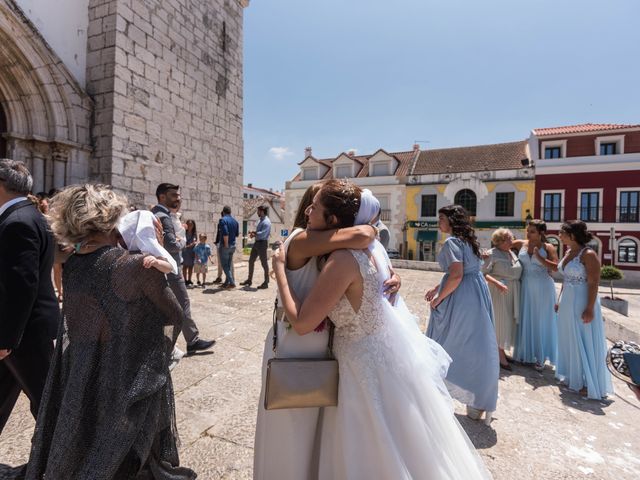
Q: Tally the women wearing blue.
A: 3